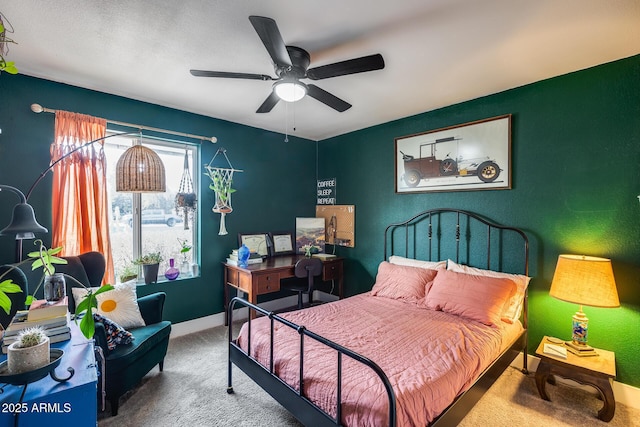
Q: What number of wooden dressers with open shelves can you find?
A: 0